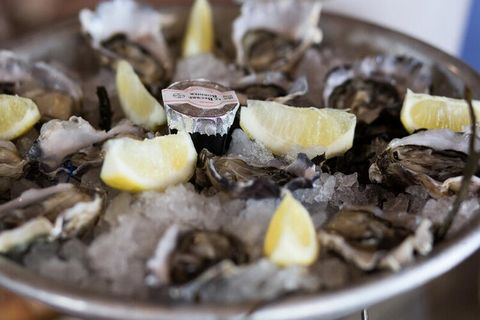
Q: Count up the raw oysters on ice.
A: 12